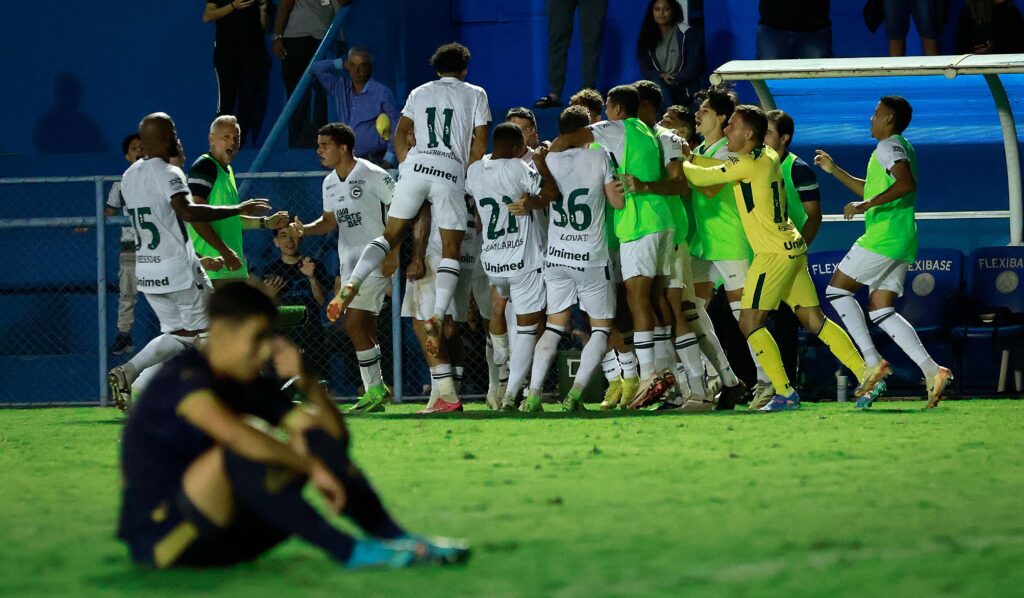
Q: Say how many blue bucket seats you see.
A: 3